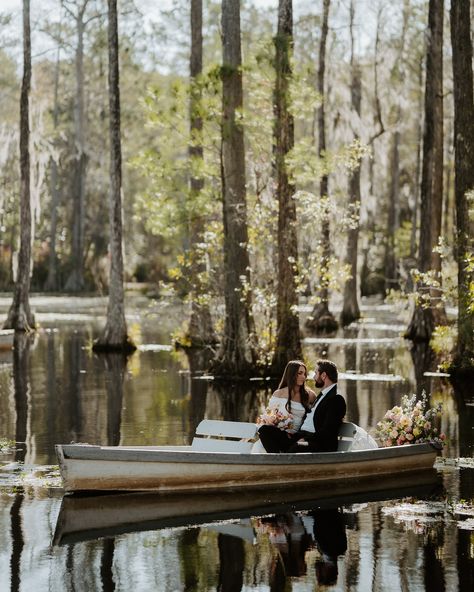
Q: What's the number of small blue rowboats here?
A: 0